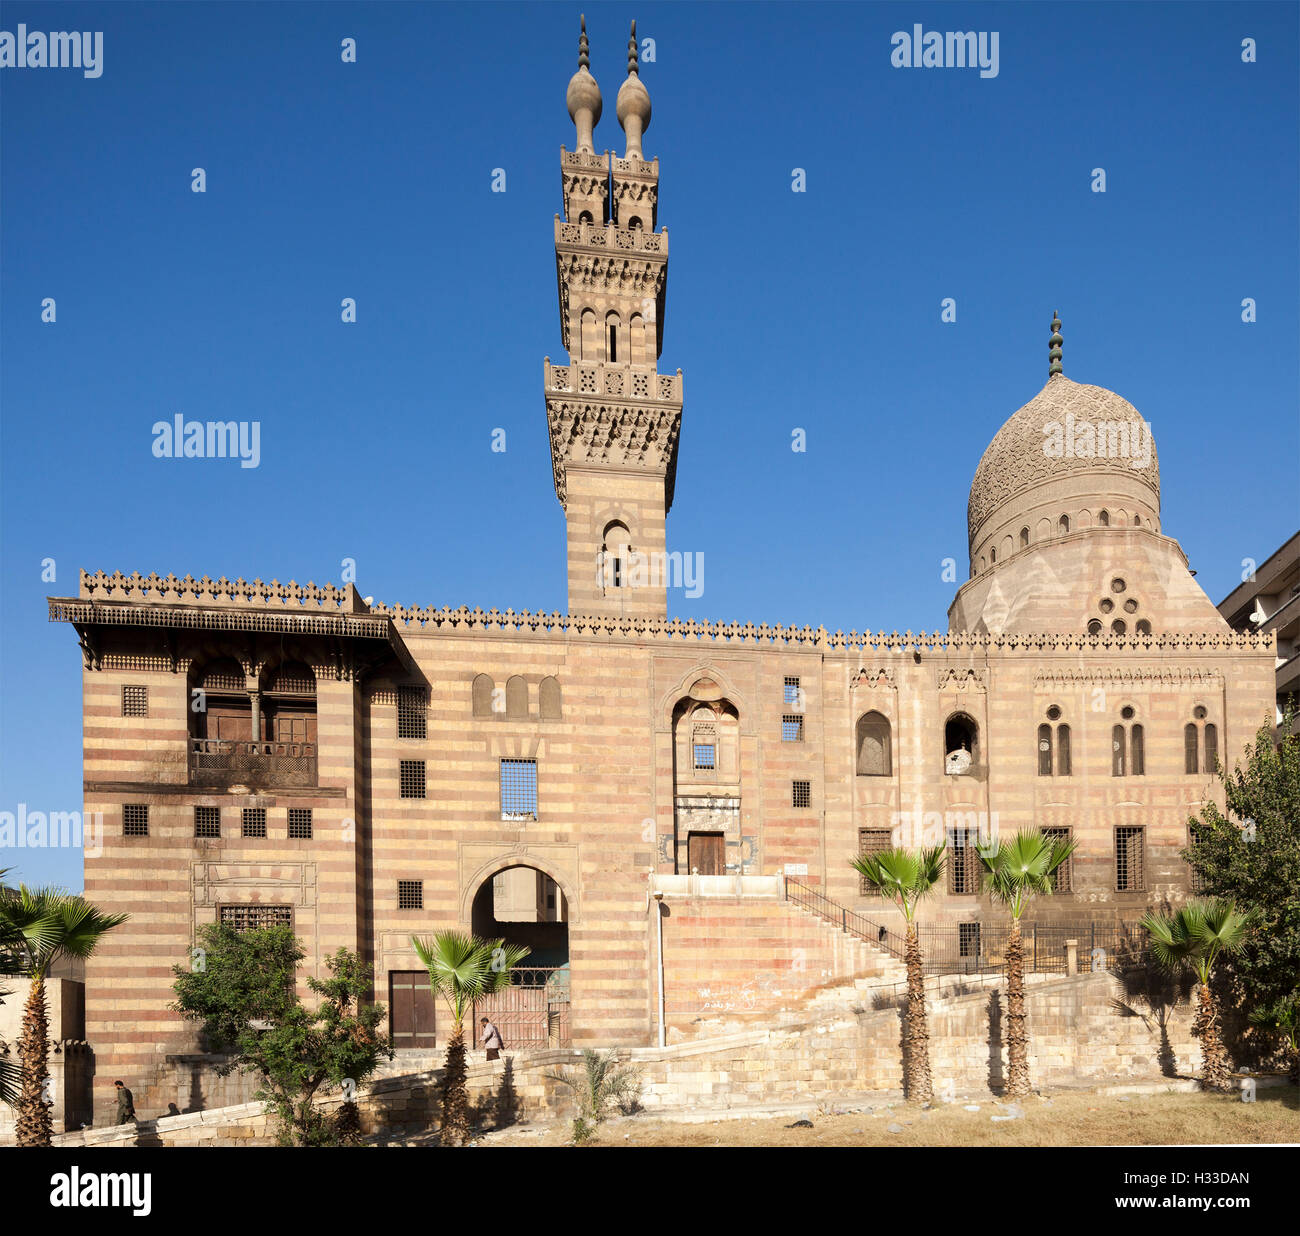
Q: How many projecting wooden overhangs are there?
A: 1